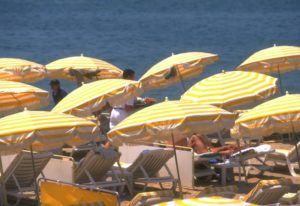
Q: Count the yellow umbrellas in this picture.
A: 11